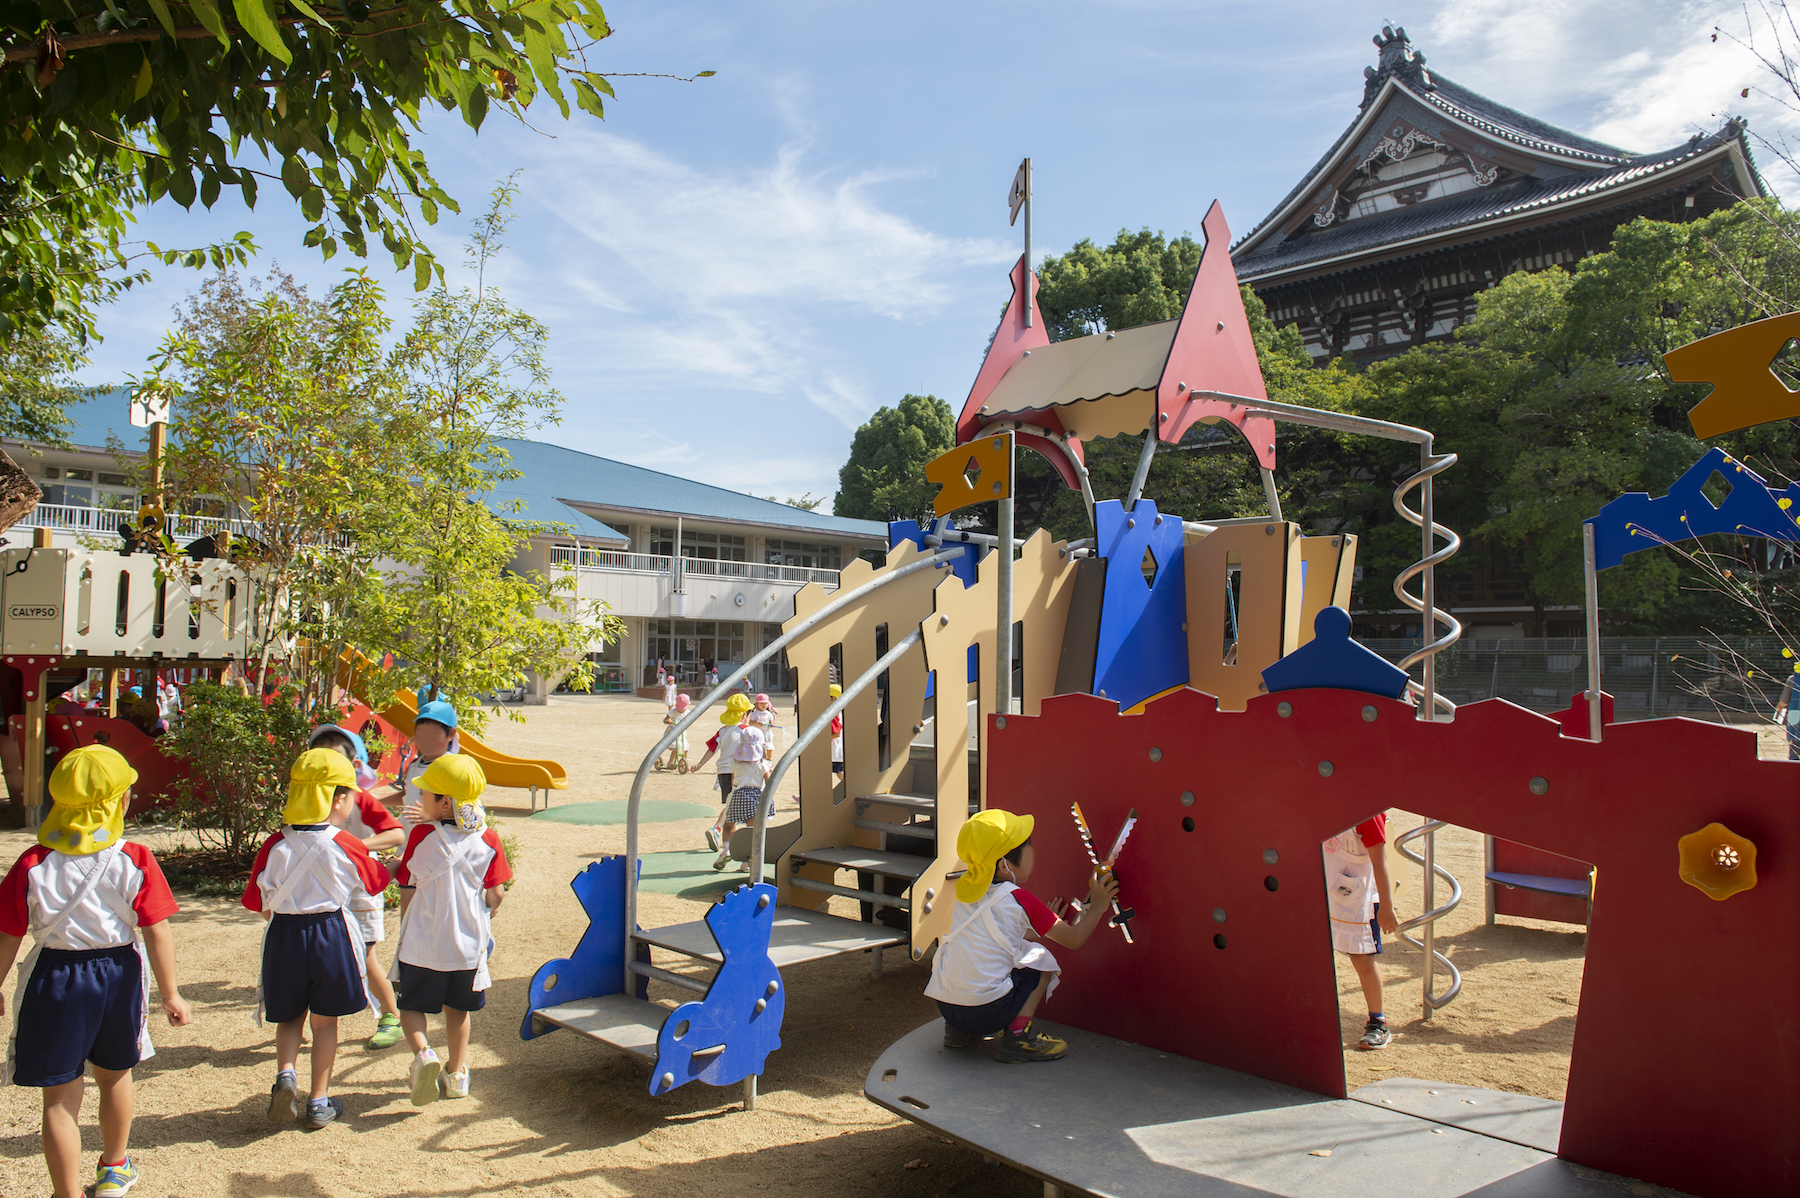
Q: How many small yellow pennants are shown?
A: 2